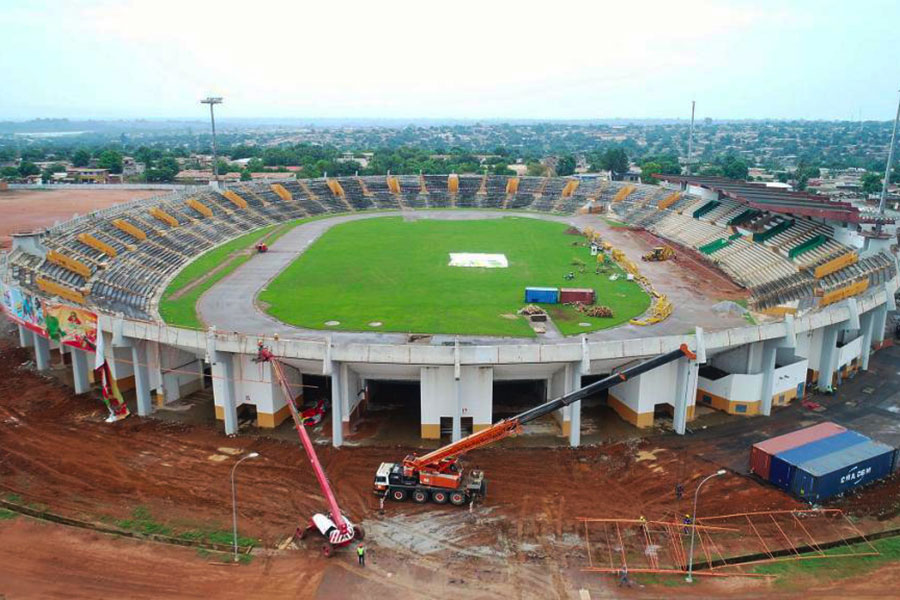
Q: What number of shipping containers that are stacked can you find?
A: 3